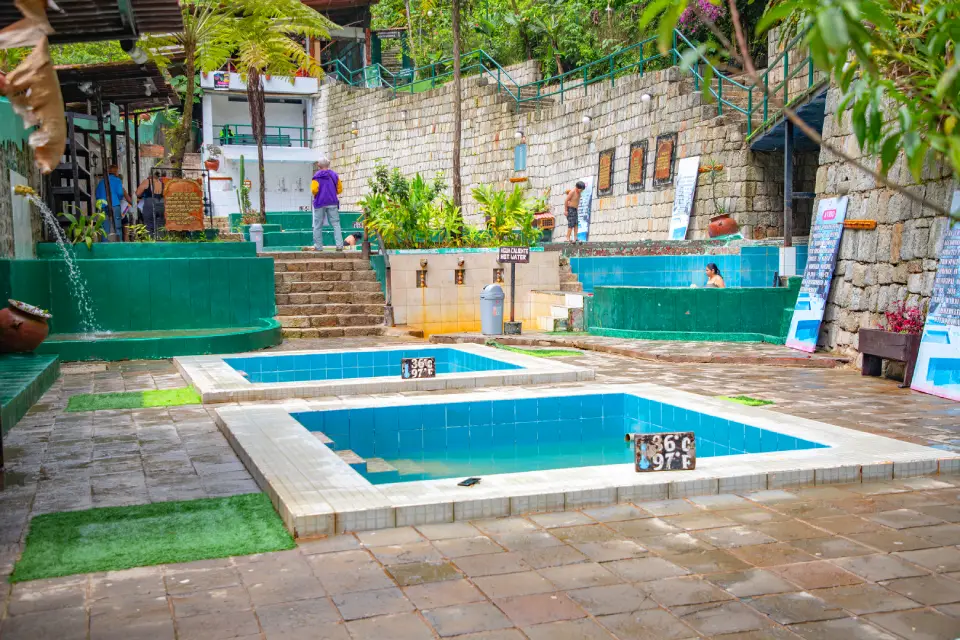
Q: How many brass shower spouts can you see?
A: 3